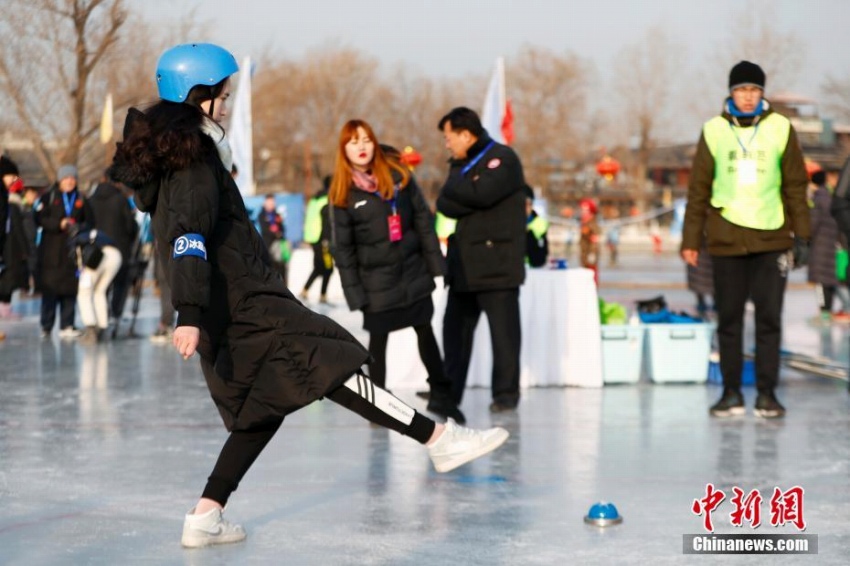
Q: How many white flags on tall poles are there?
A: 2